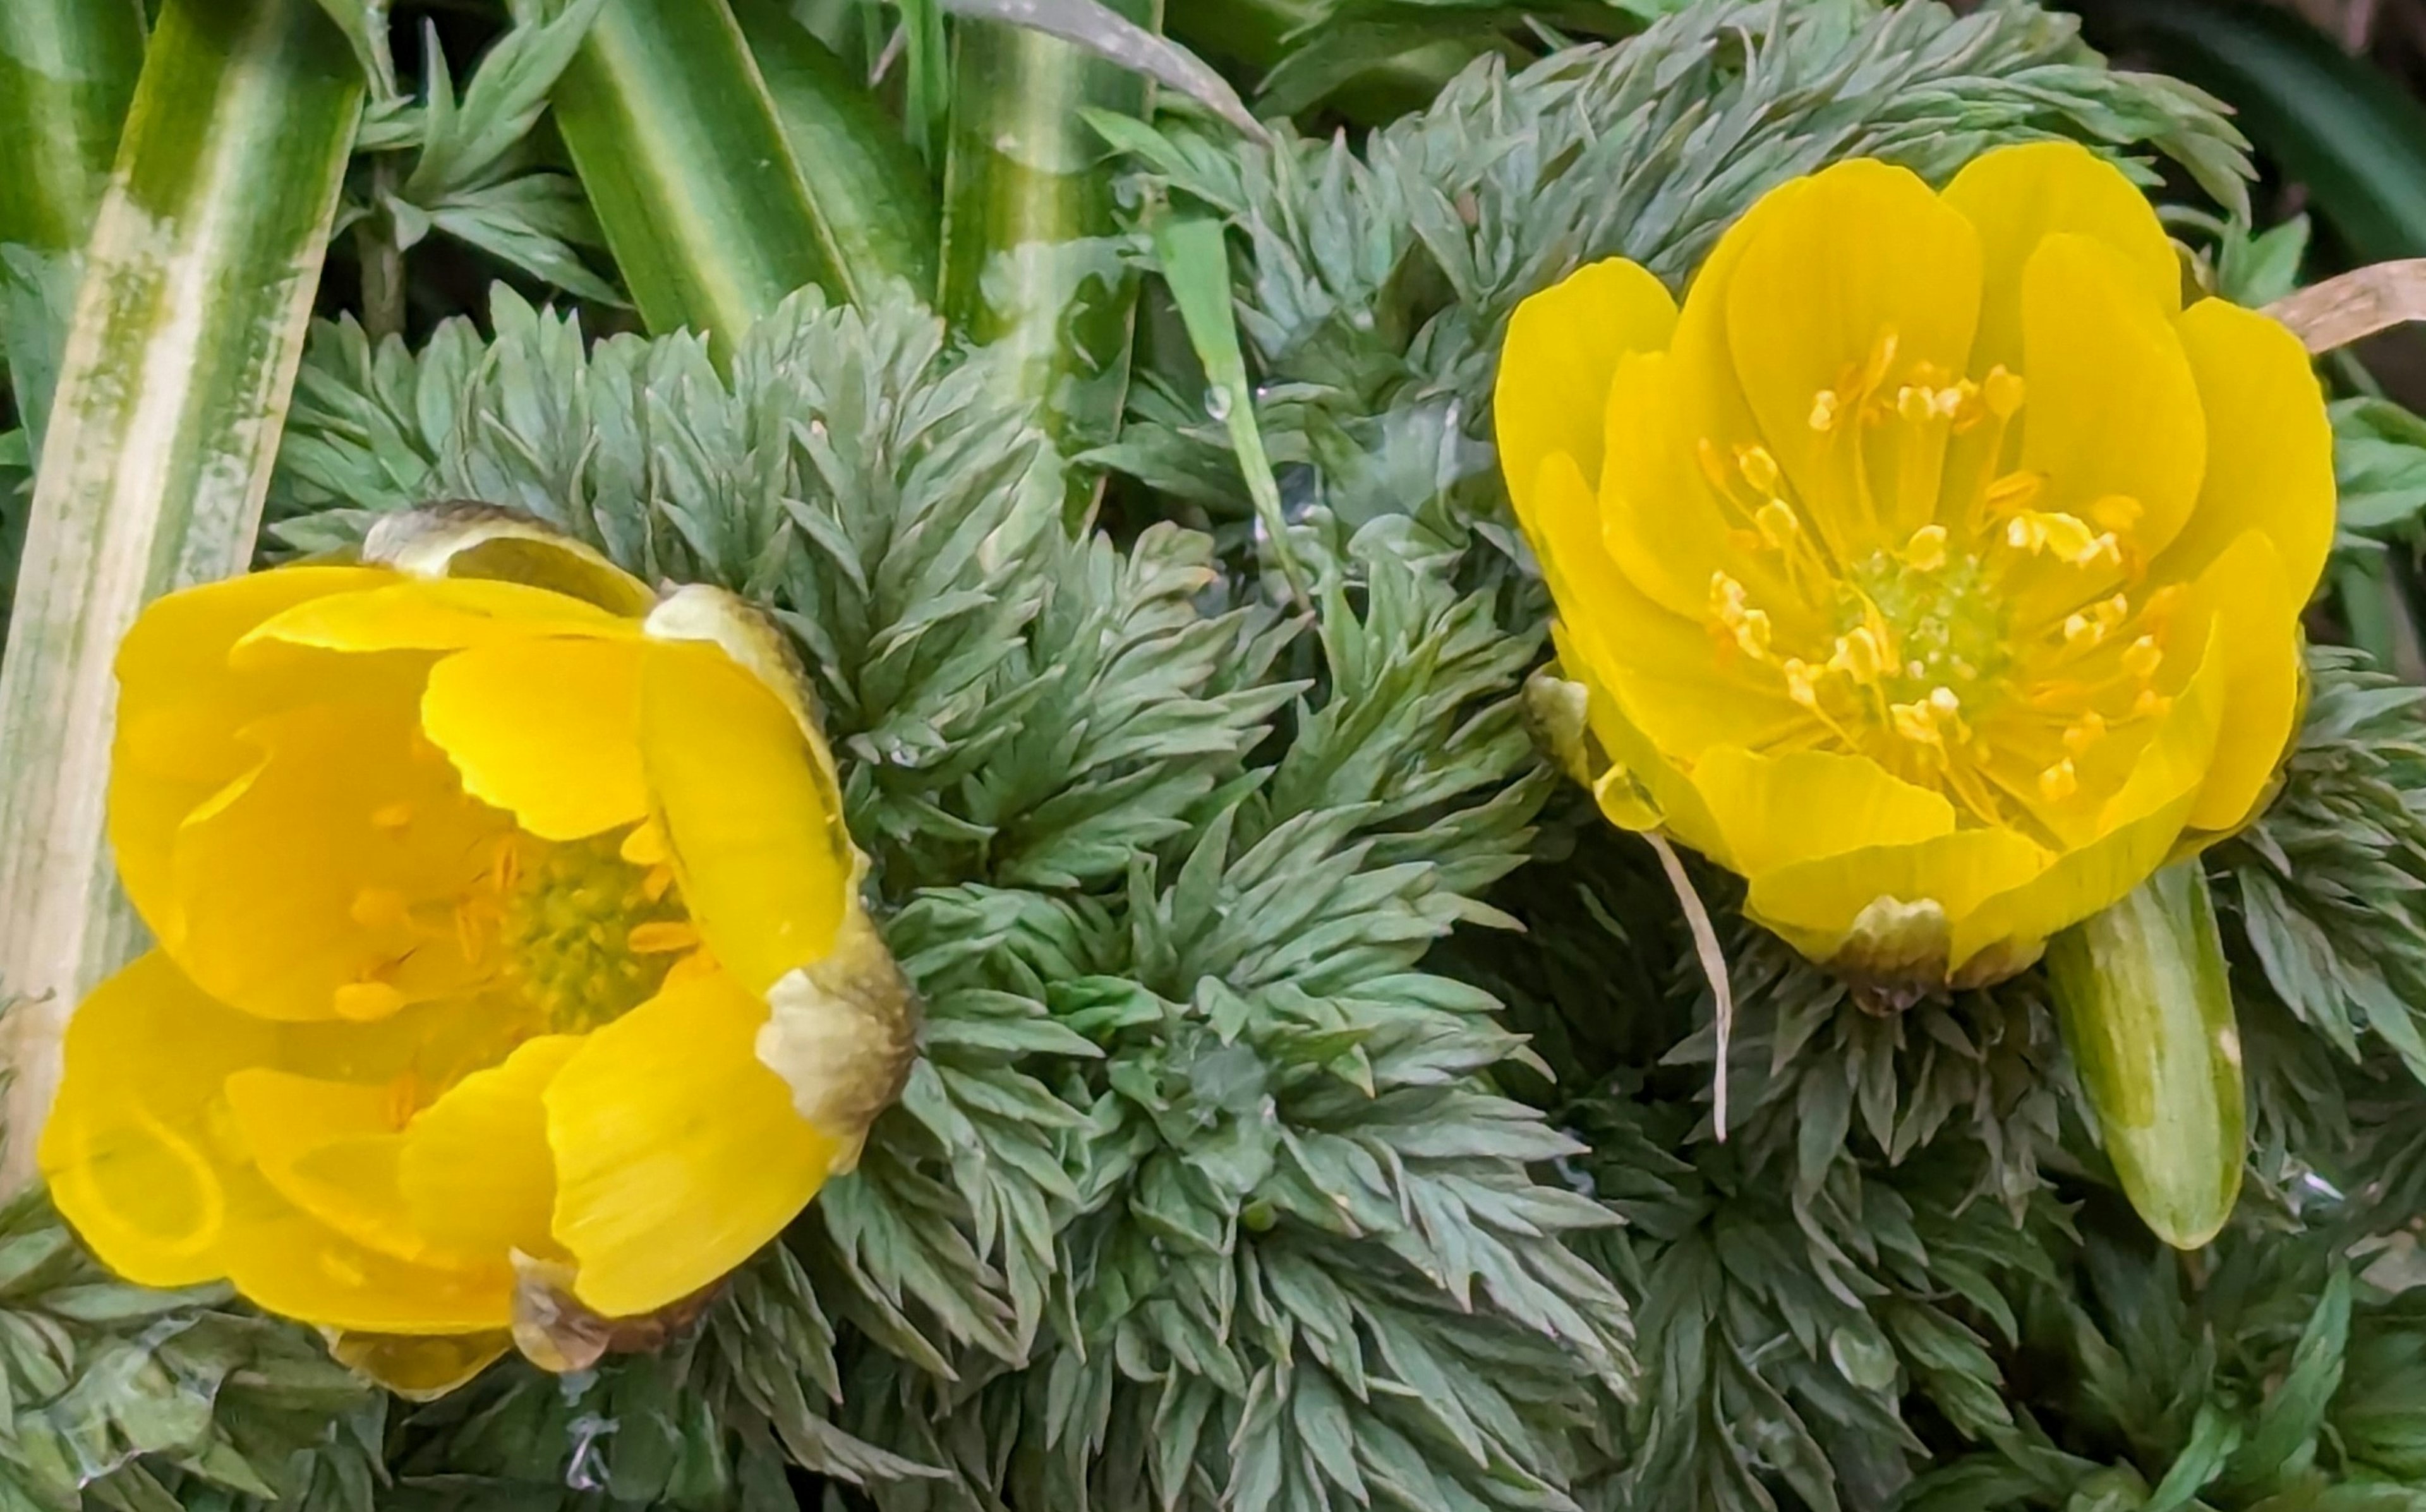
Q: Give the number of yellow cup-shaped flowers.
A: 2